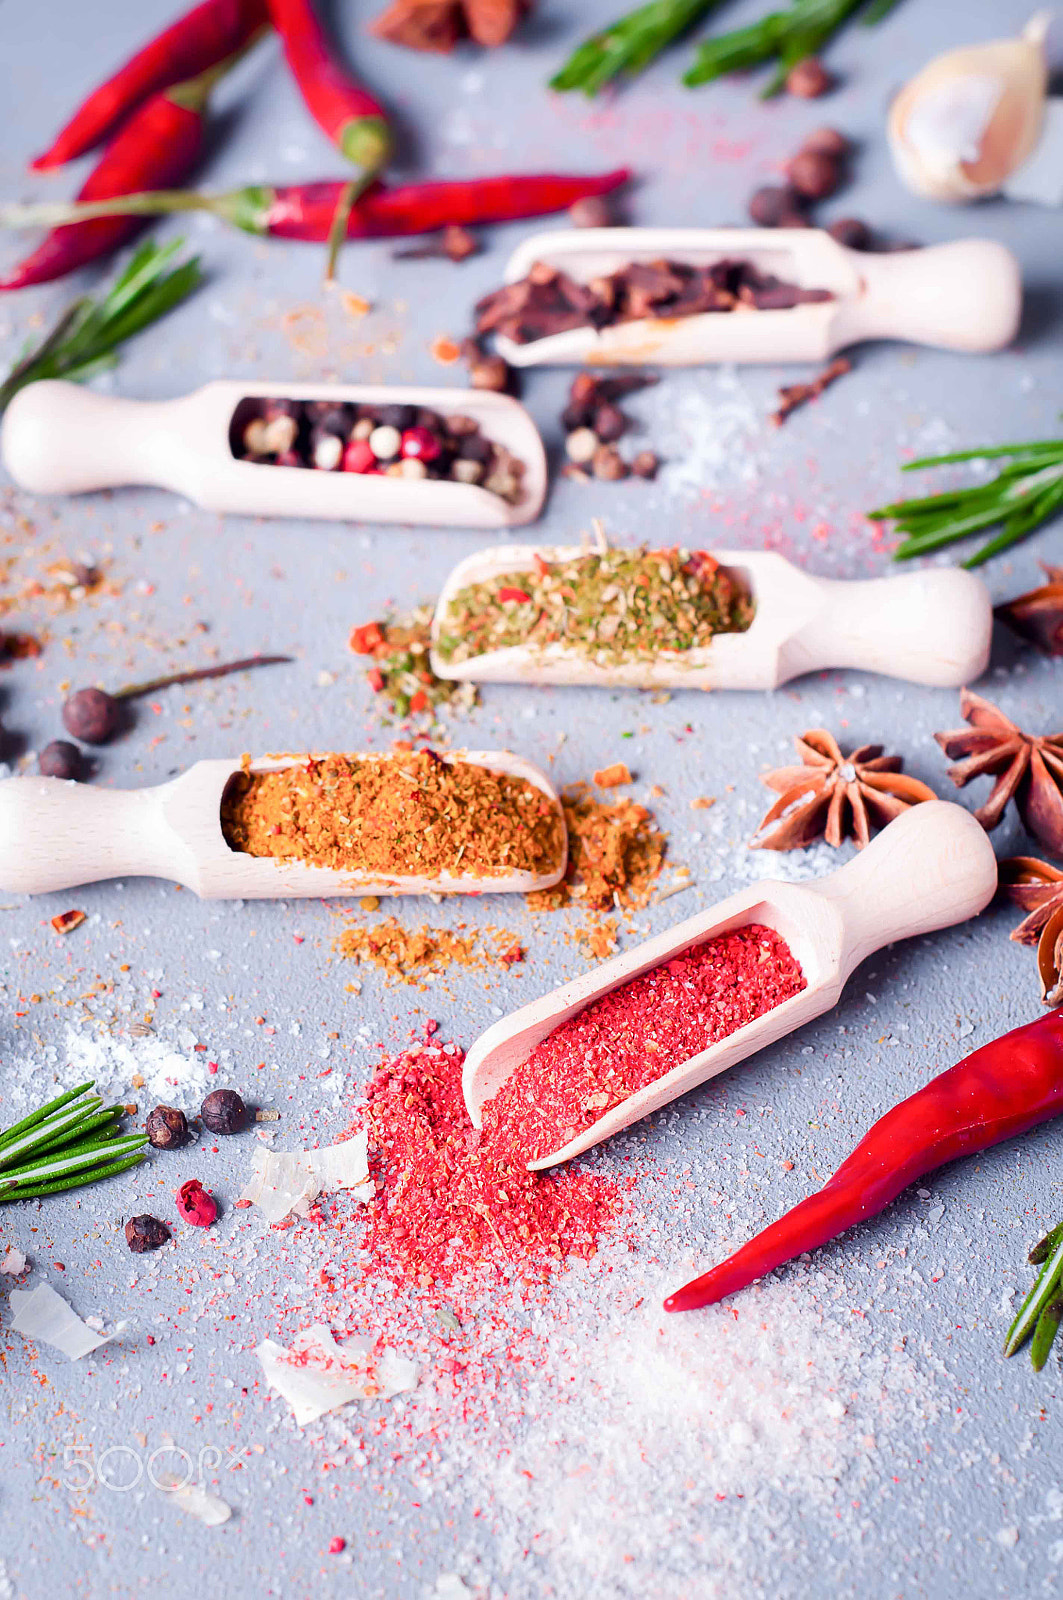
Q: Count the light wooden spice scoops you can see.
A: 5